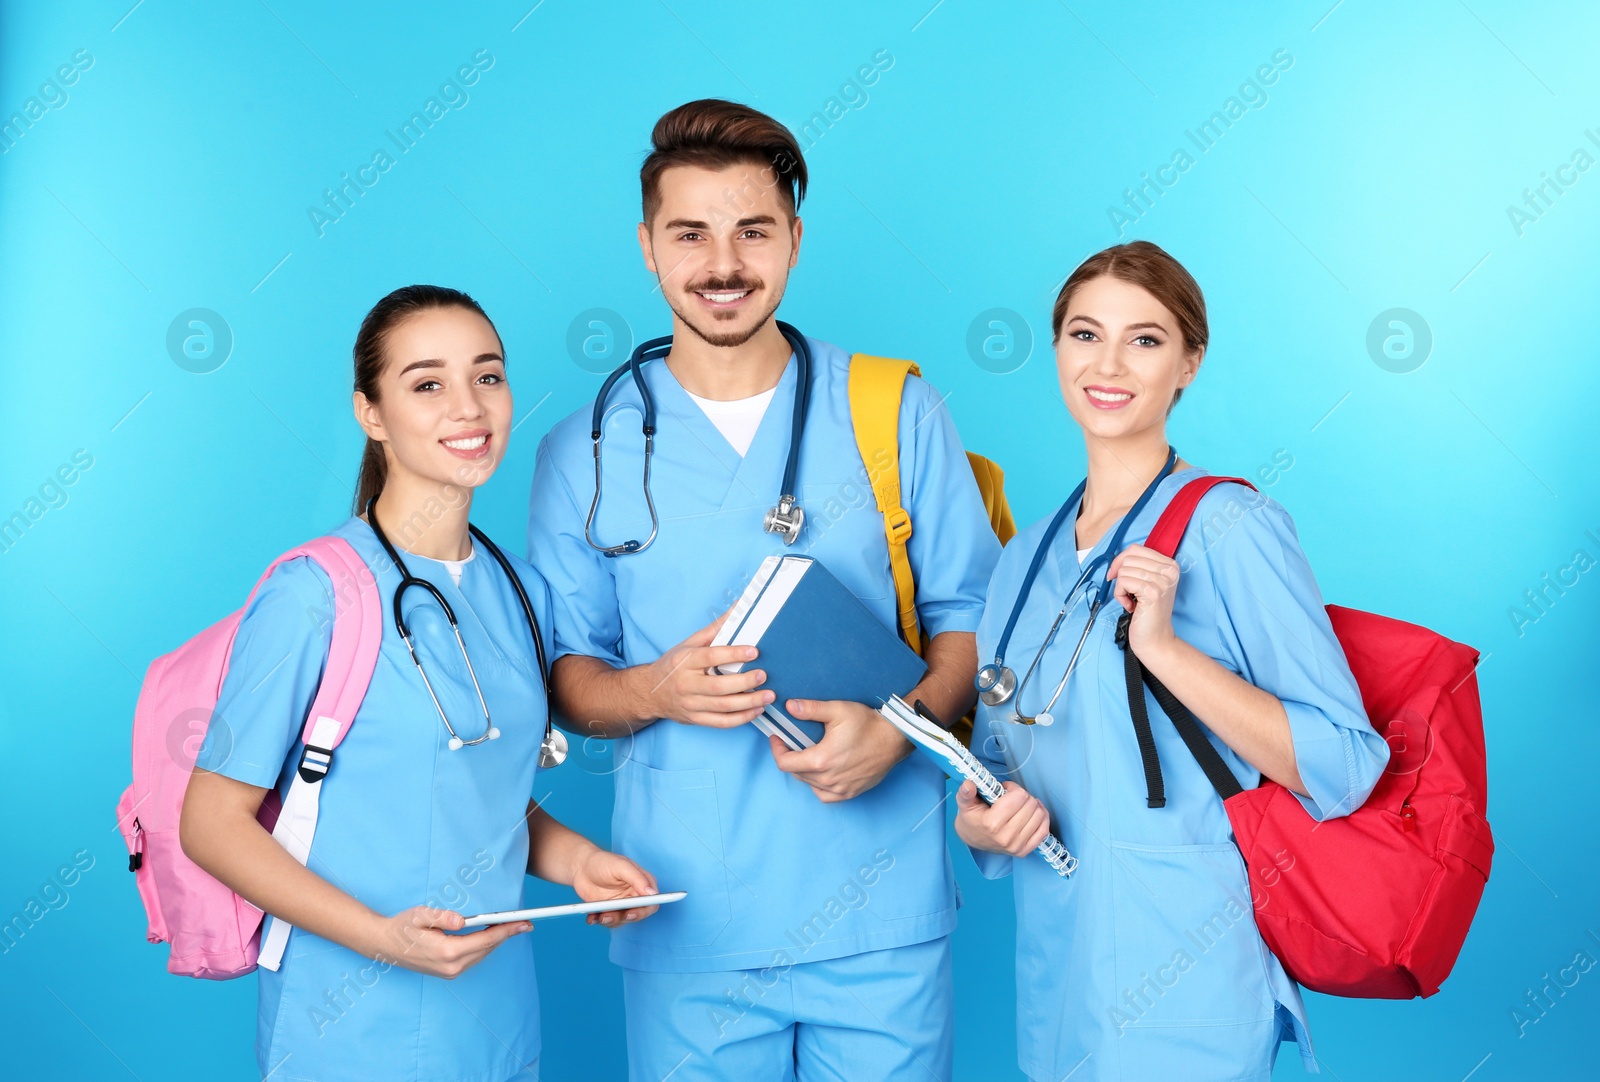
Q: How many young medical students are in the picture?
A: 3